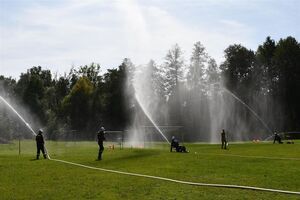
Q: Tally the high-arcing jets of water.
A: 3